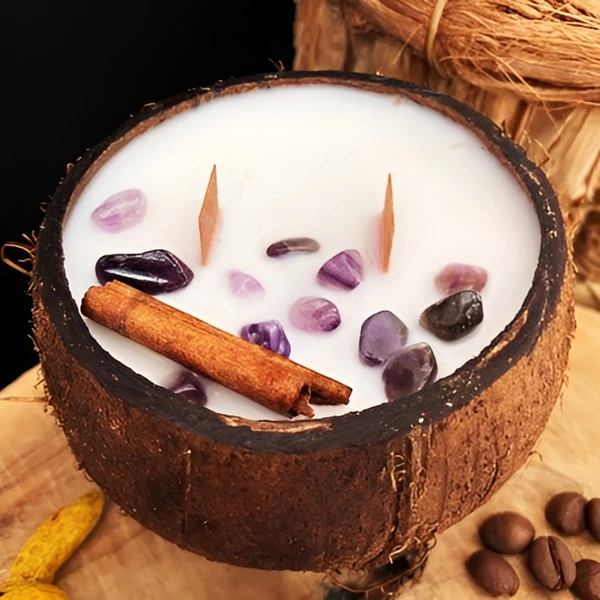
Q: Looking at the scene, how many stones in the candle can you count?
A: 12